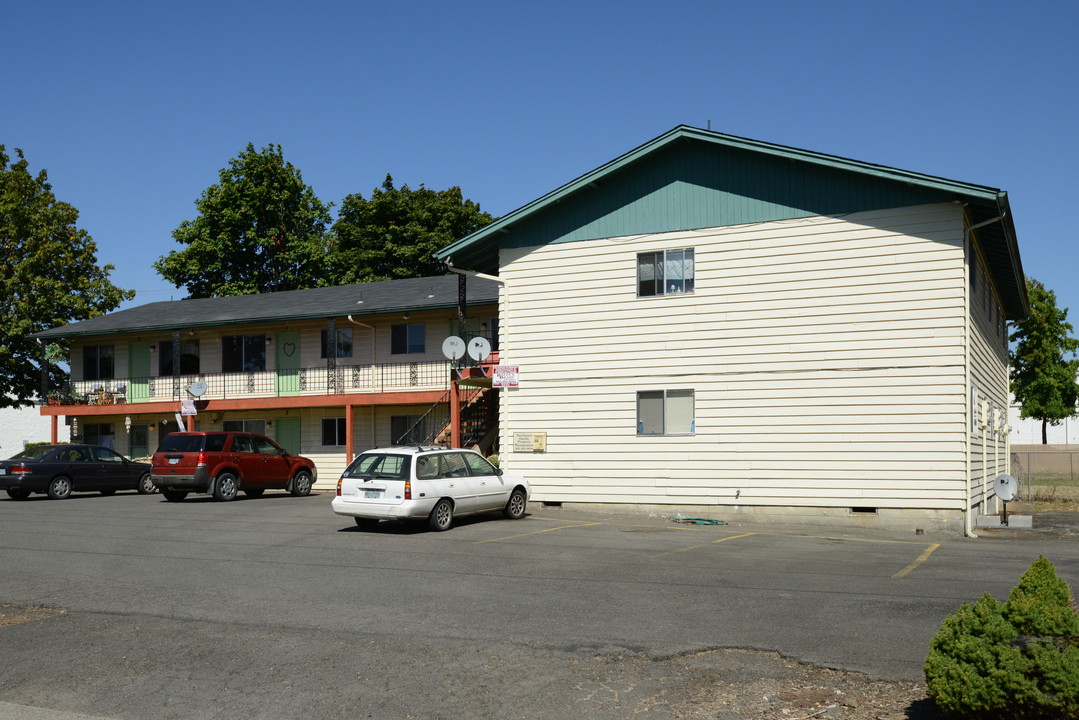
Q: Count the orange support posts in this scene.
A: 4